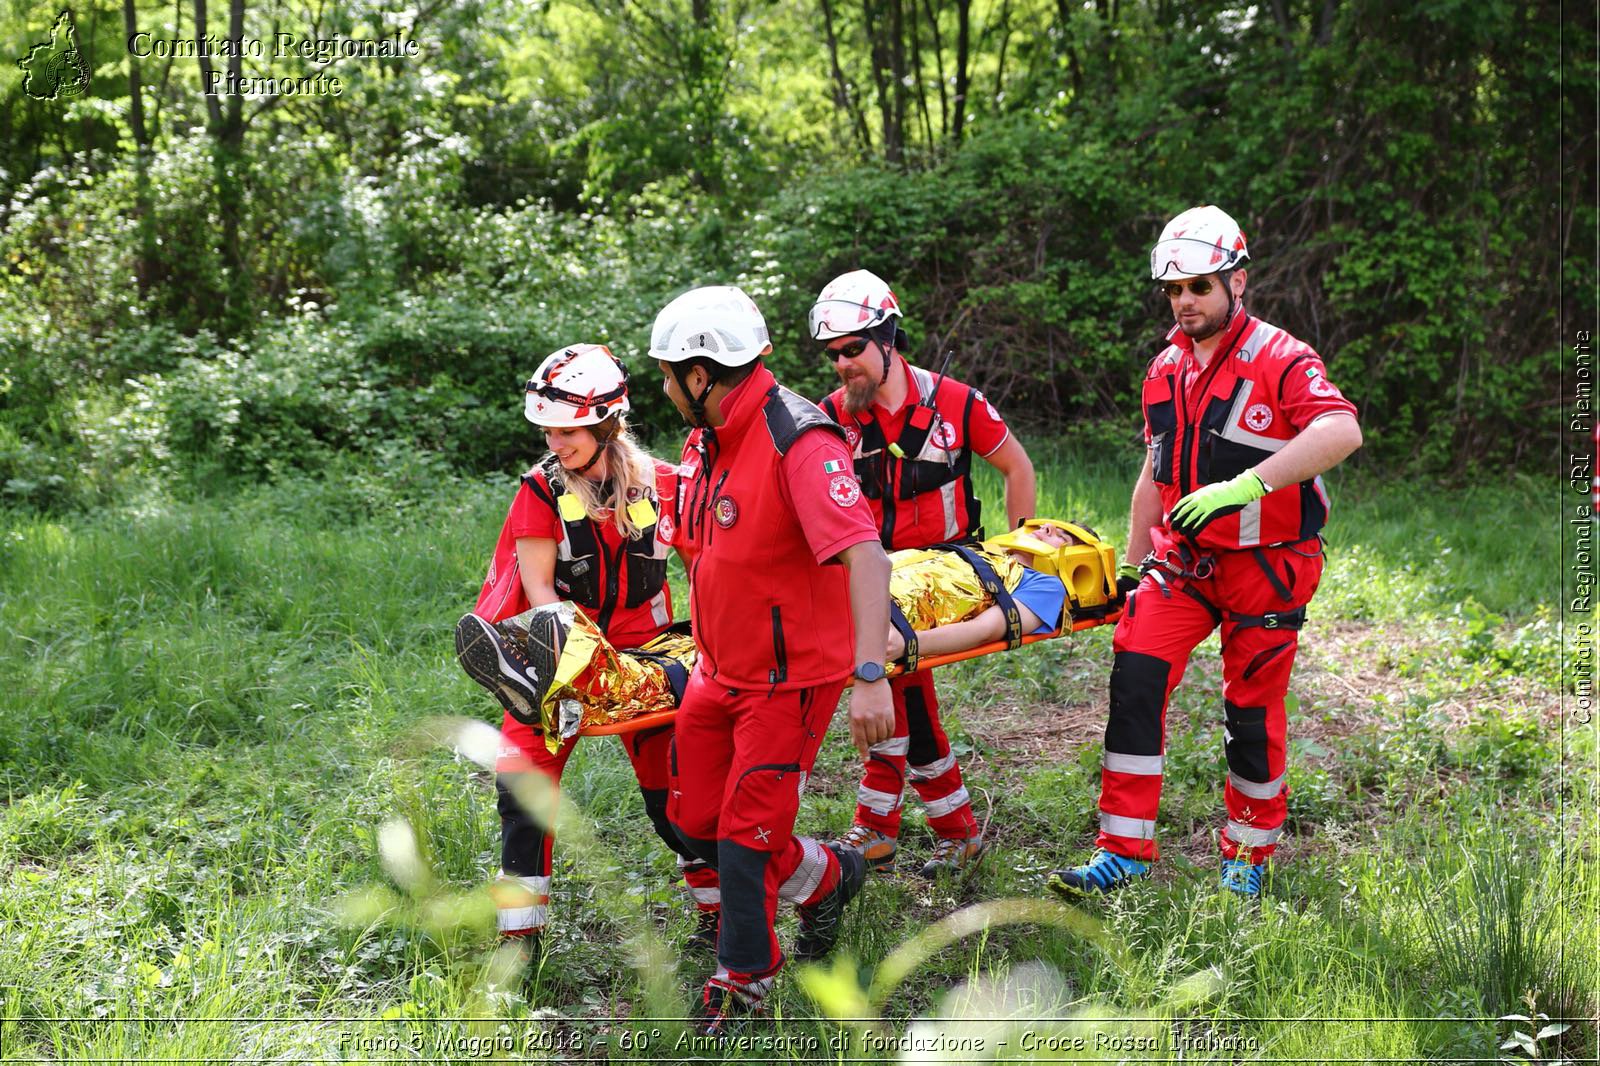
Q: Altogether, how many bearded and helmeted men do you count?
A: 2